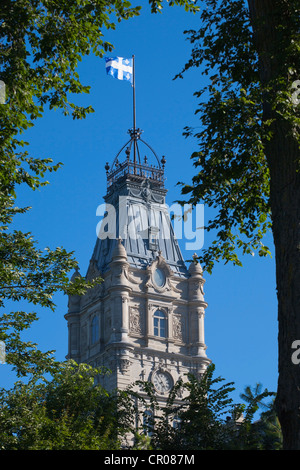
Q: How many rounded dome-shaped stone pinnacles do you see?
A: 3